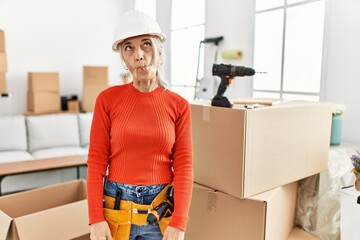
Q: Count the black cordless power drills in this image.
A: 1